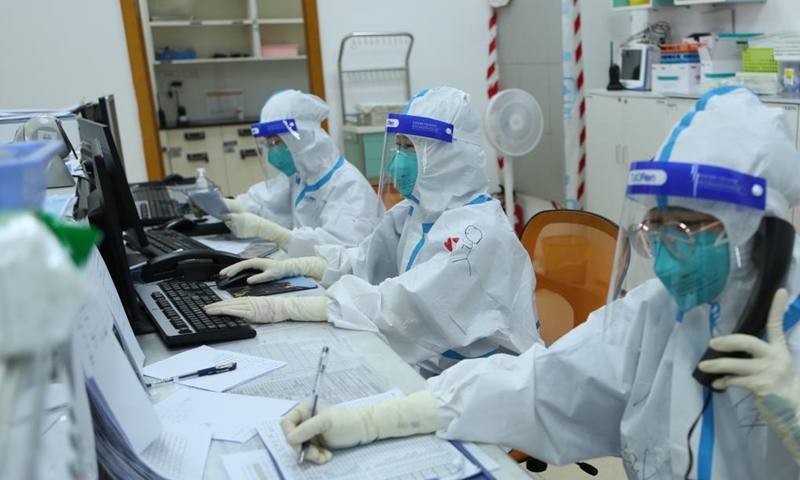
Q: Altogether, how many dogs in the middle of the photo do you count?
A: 0